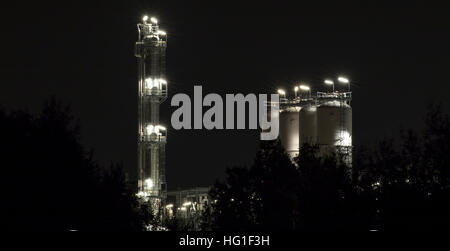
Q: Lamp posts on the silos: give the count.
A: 5